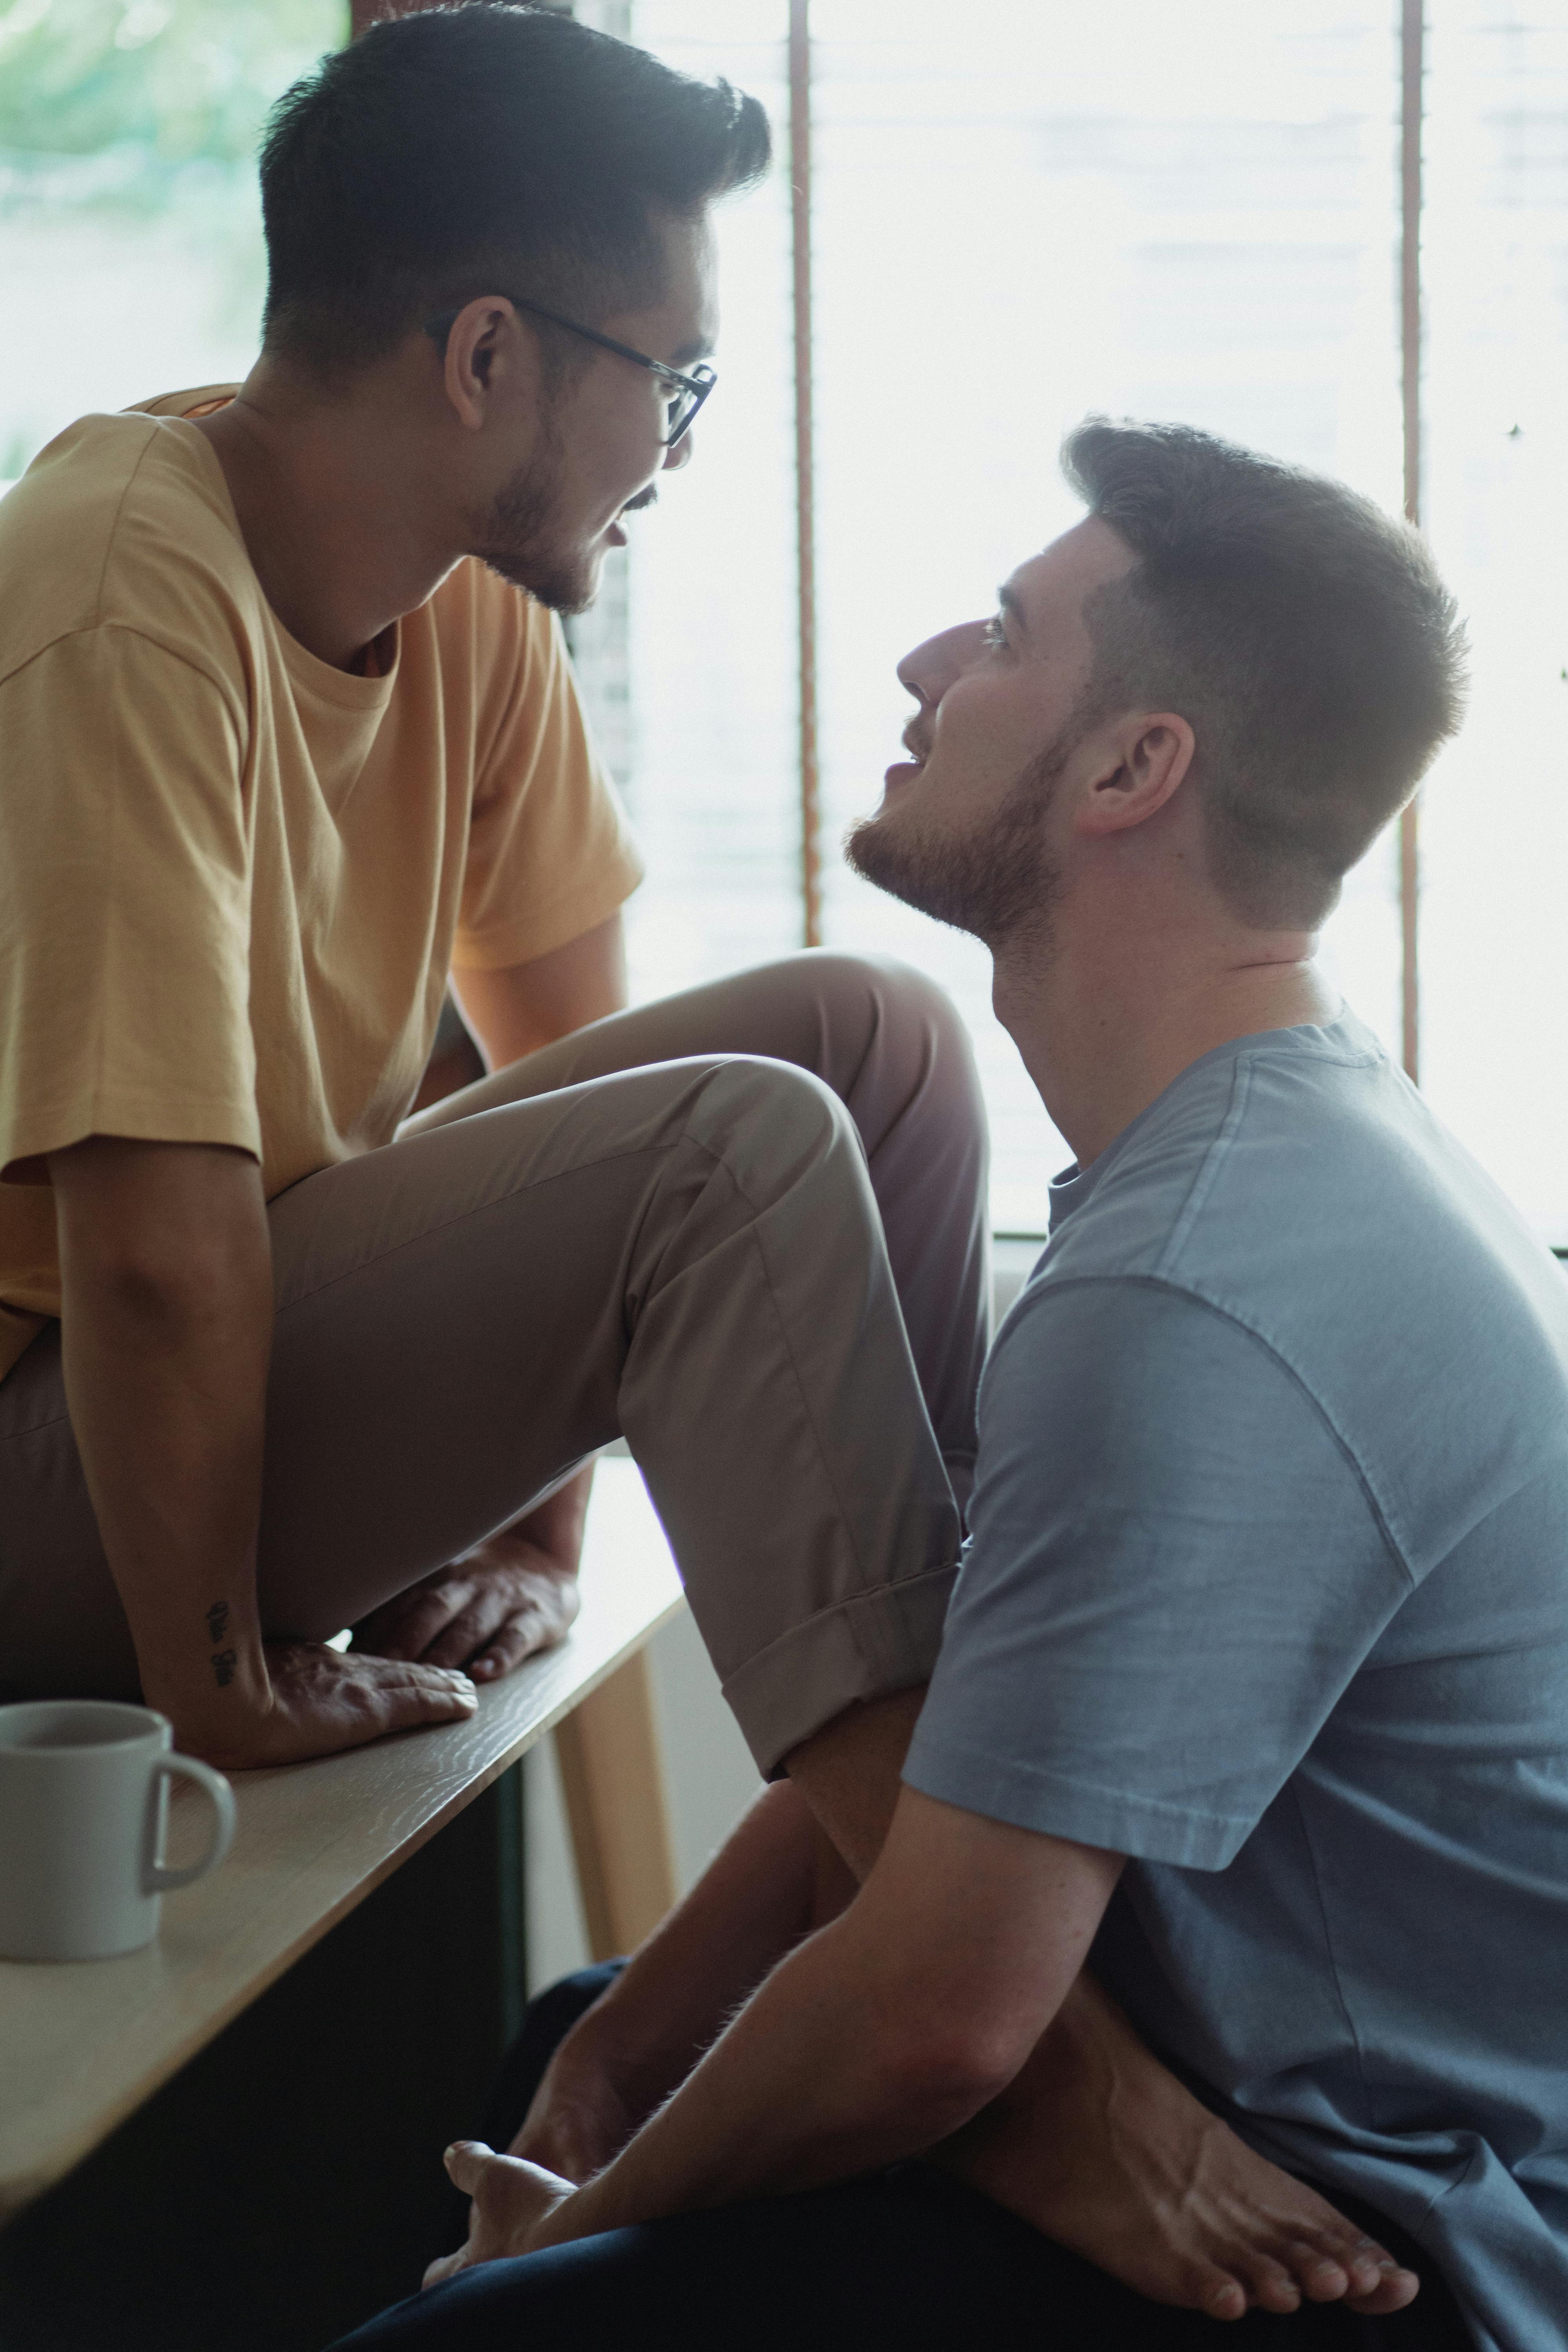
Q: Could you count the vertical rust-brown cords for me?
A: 2